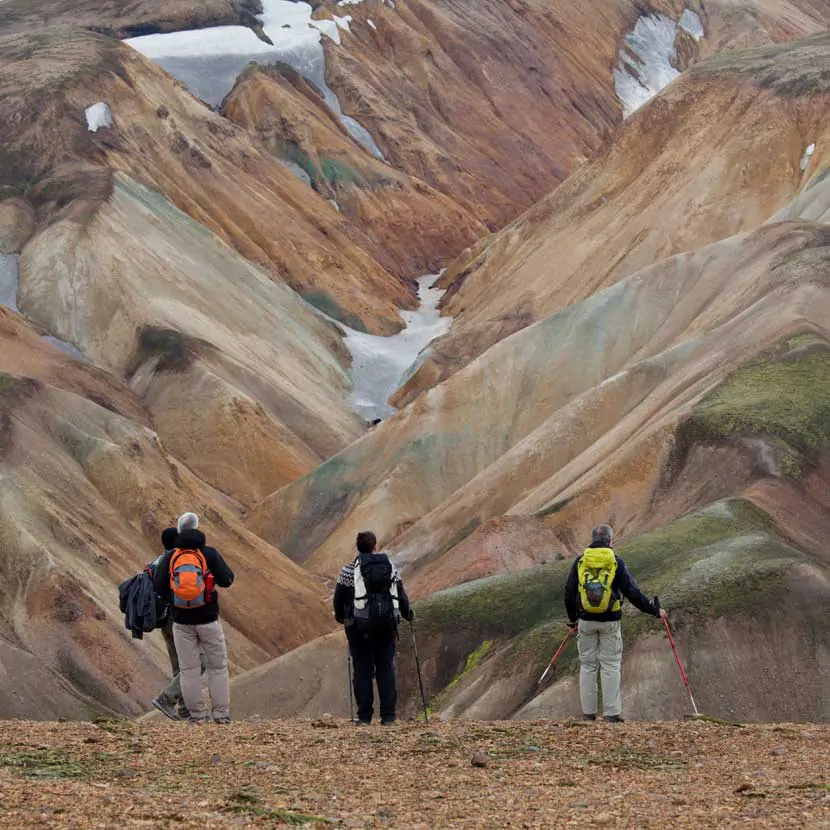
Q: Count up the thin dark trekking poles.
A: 2